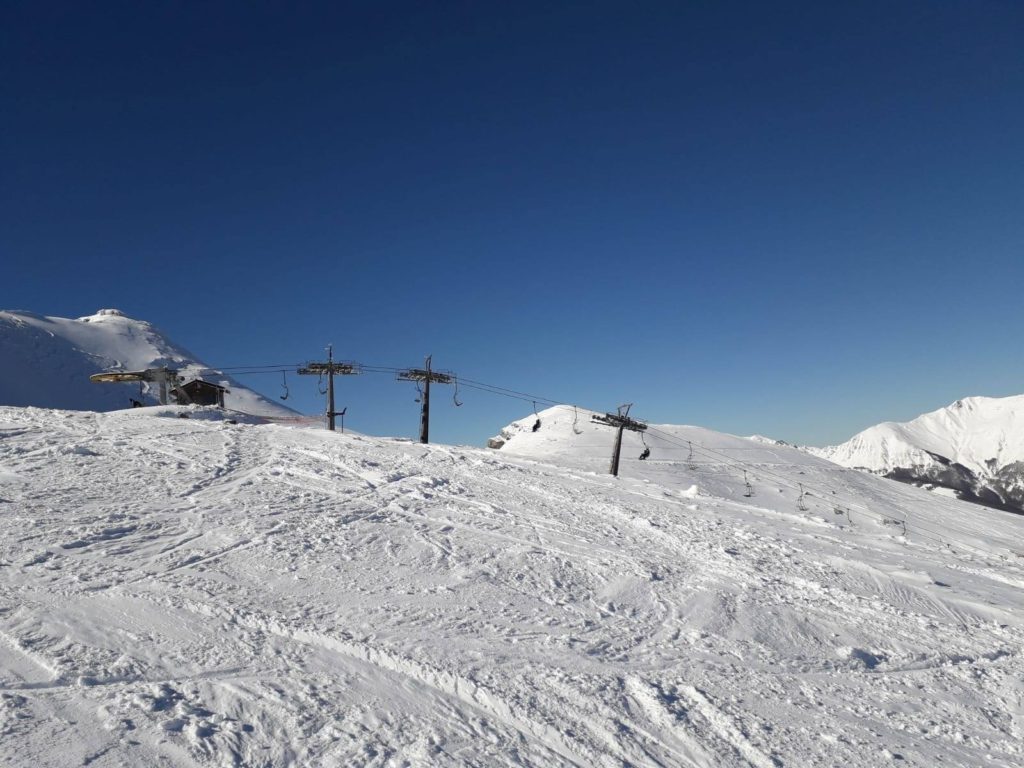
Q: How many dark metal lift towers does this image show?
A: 3